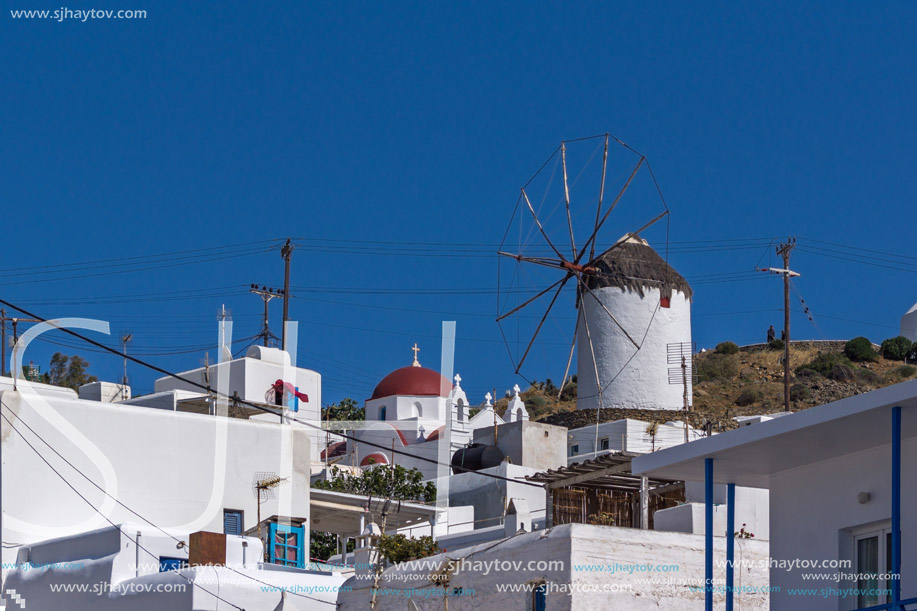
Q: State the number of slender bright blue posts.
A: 3